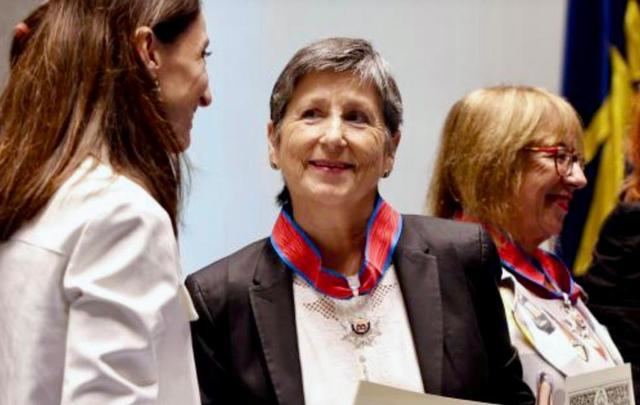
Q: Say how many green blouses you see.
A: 0